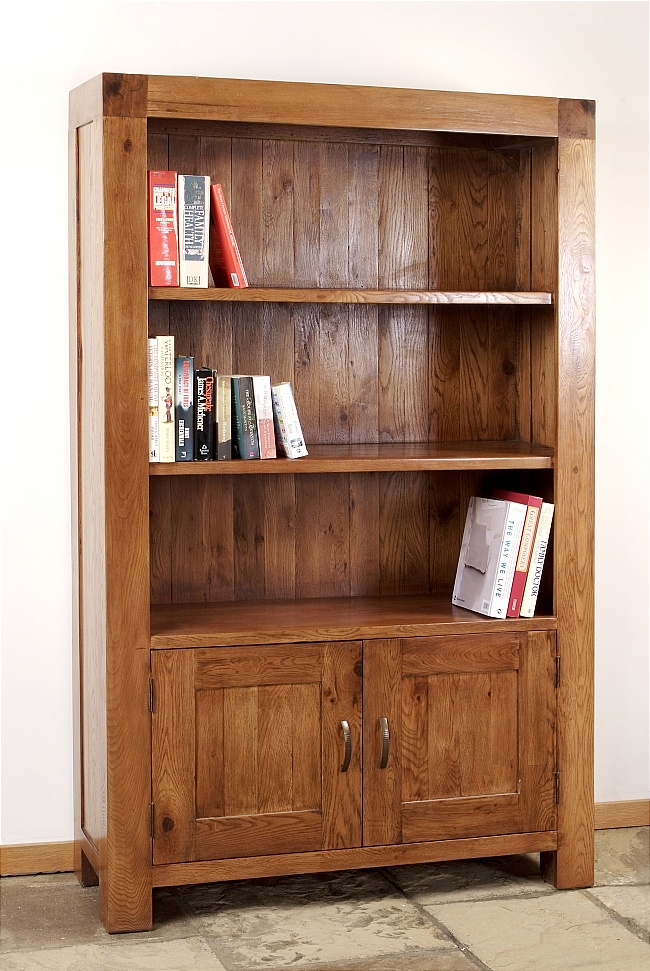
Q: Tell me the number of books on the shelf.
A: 14